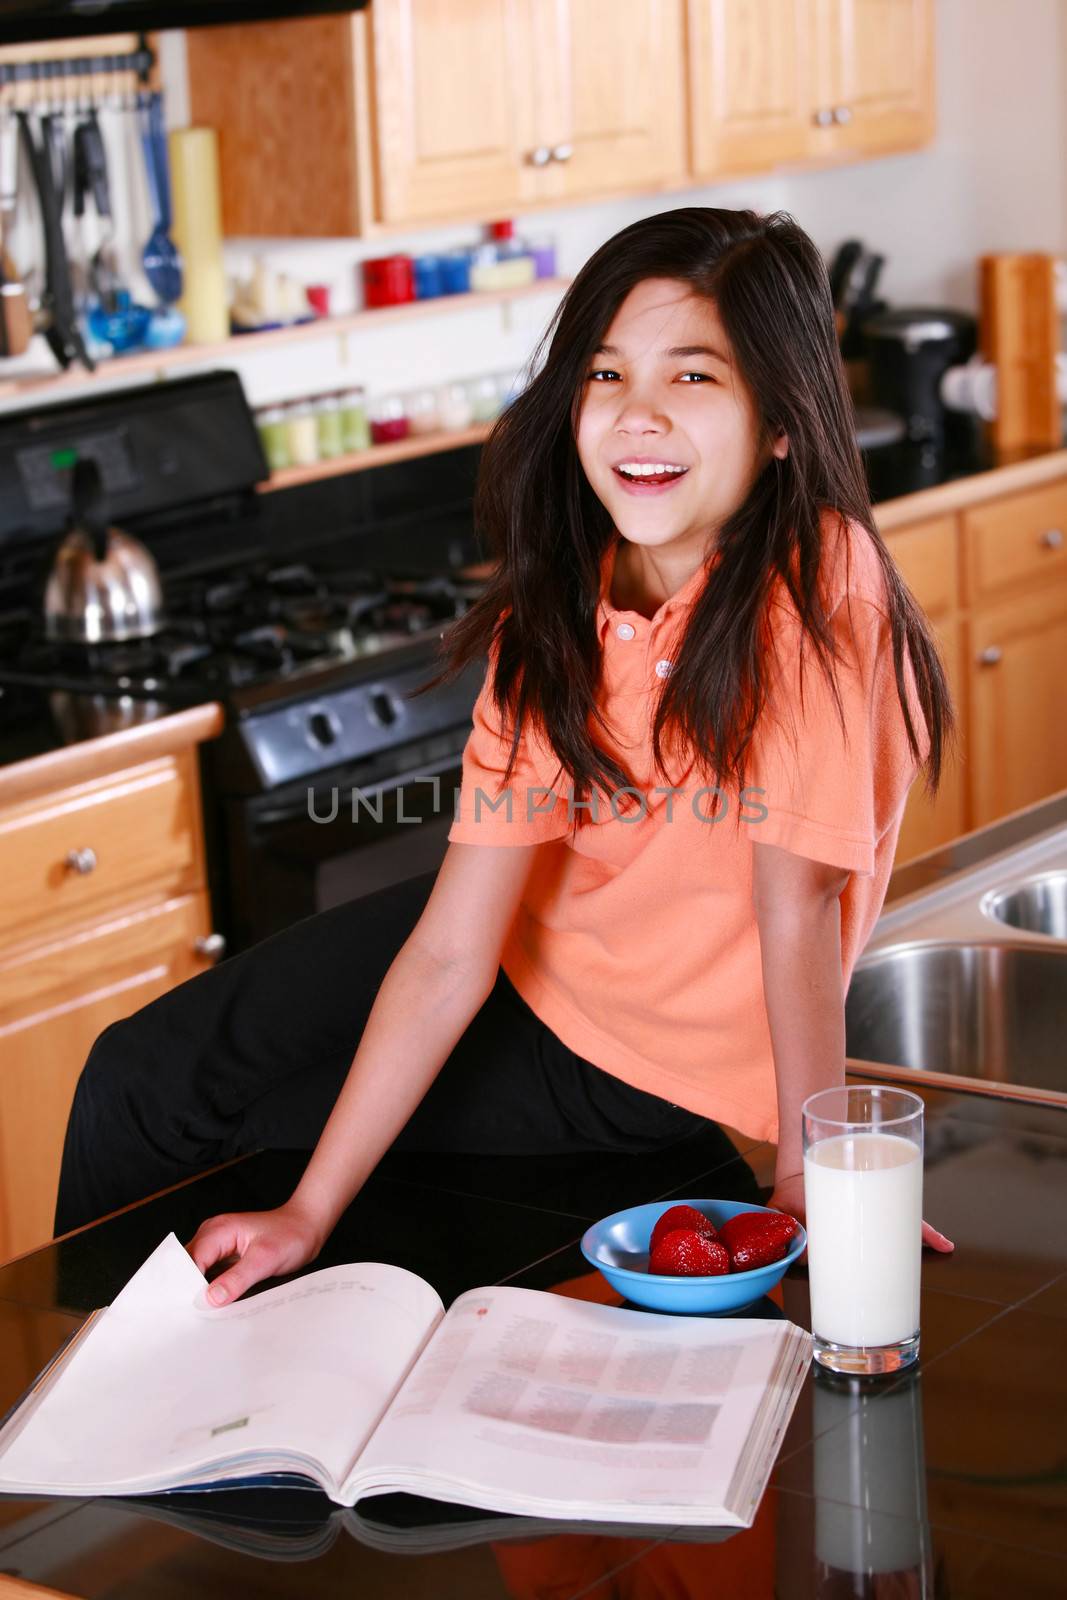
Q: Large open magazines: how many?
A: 1